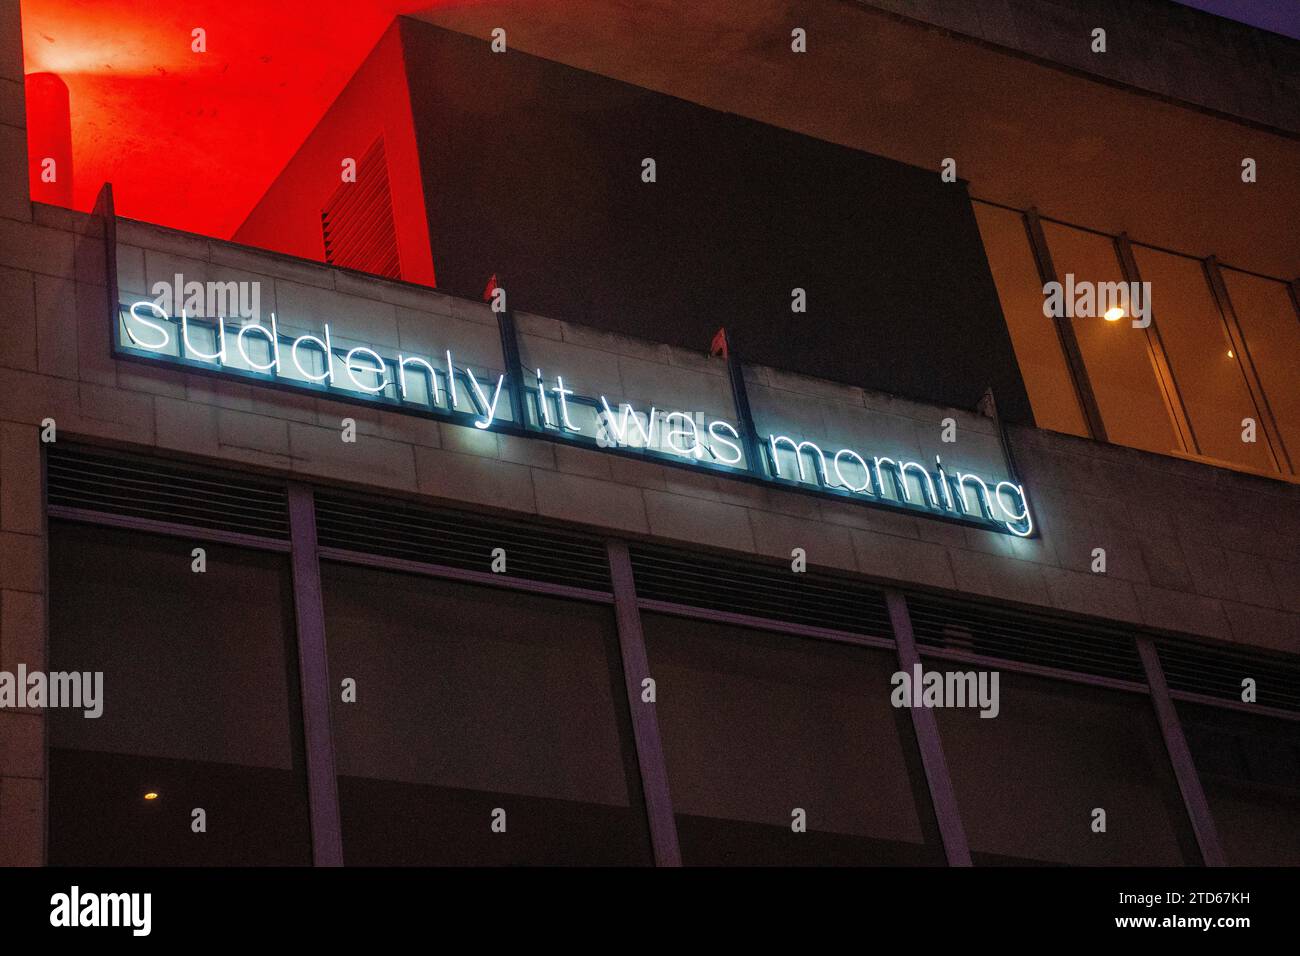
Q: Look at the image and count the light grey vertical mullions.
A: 4